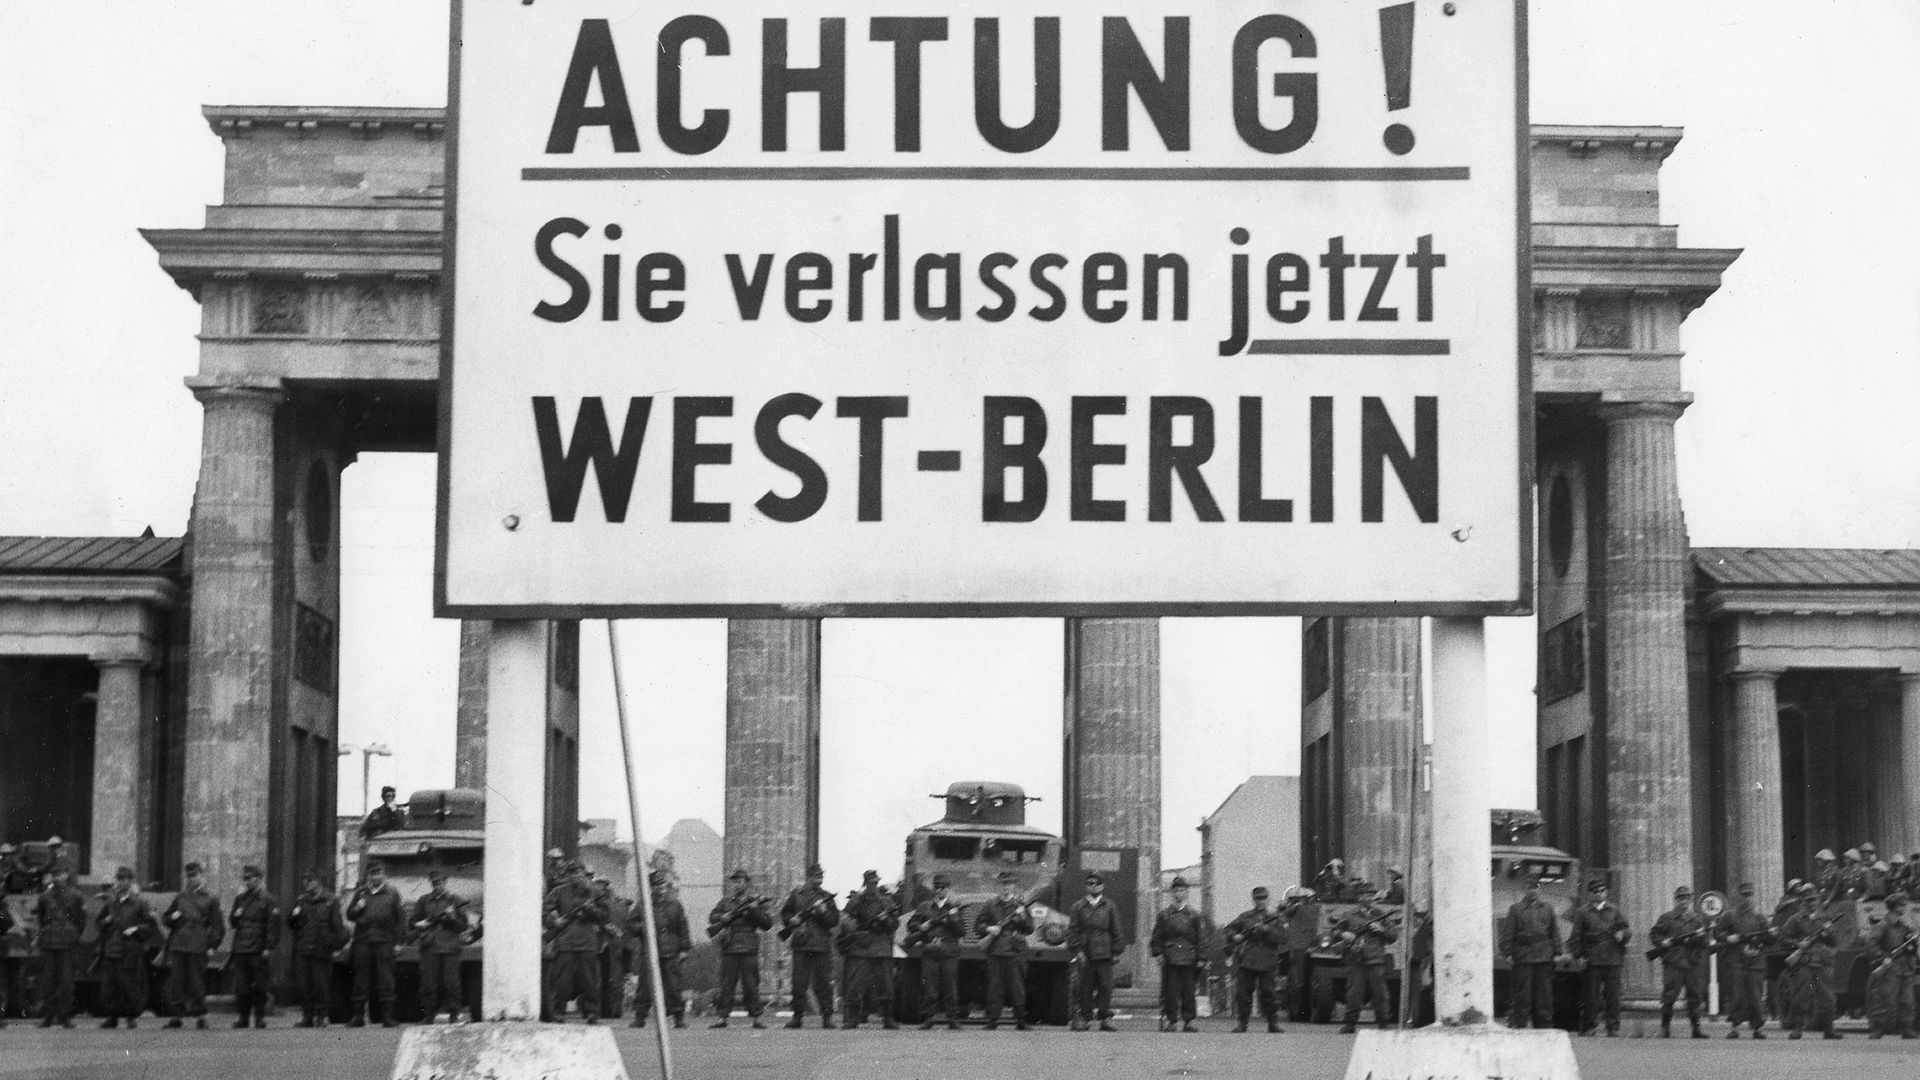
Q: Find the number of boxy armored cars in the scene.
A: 3